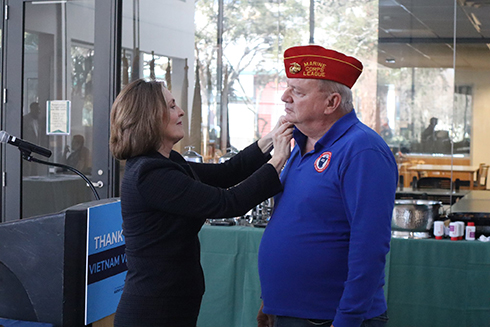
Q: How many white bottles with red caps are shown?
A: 4